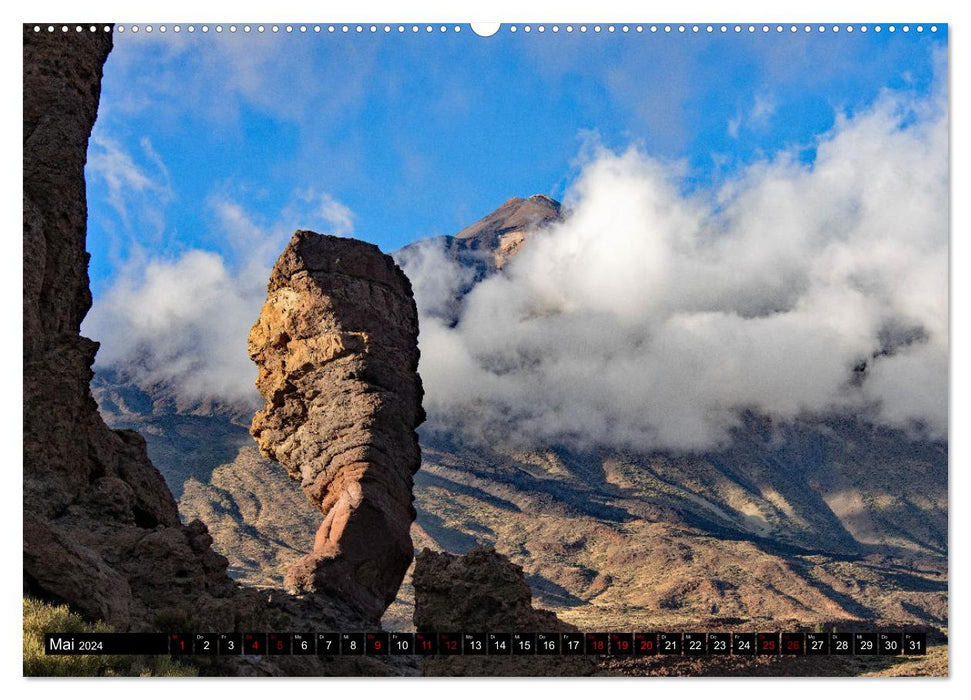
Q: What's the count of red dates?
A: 11